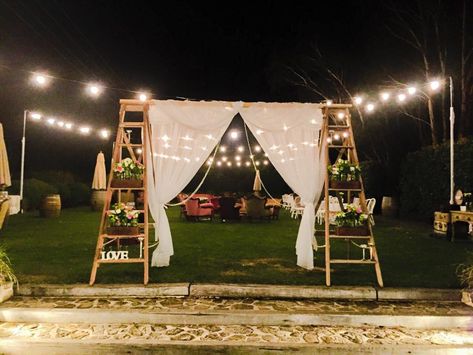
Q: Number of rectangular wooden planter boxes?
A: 4